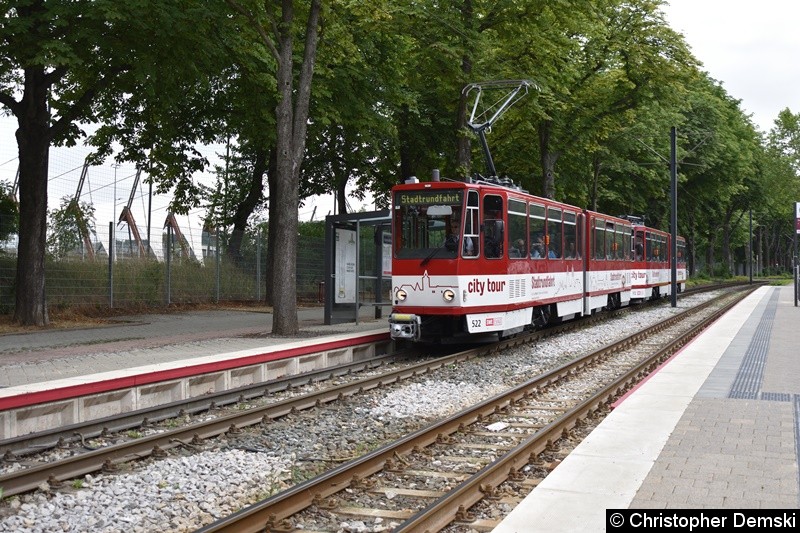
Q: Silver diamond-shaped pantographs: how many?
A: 1